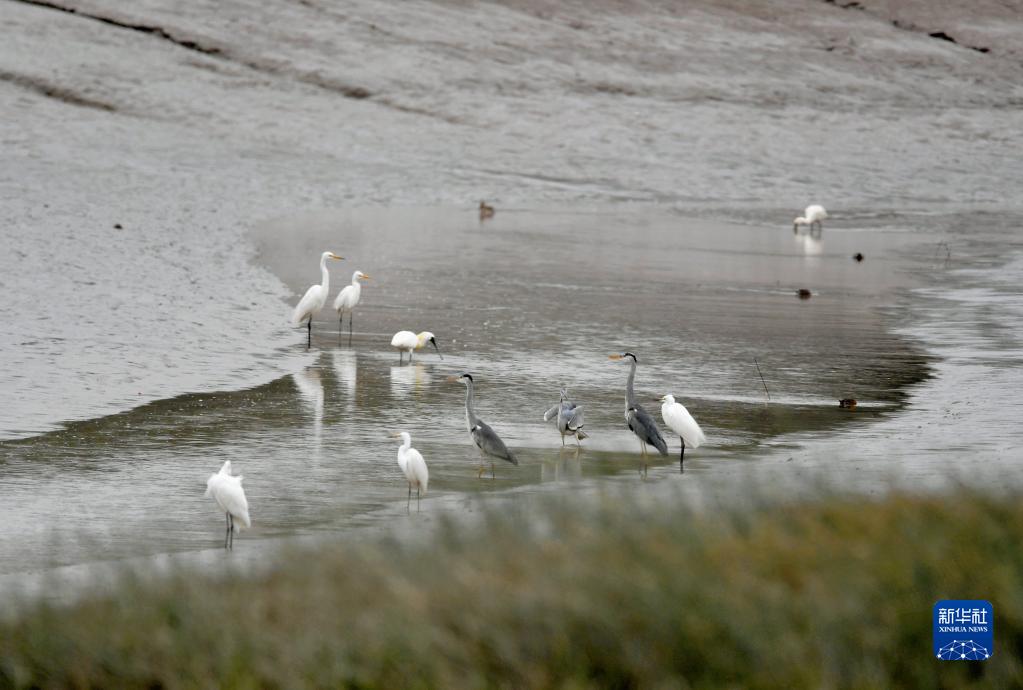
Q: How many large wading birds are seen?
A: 10